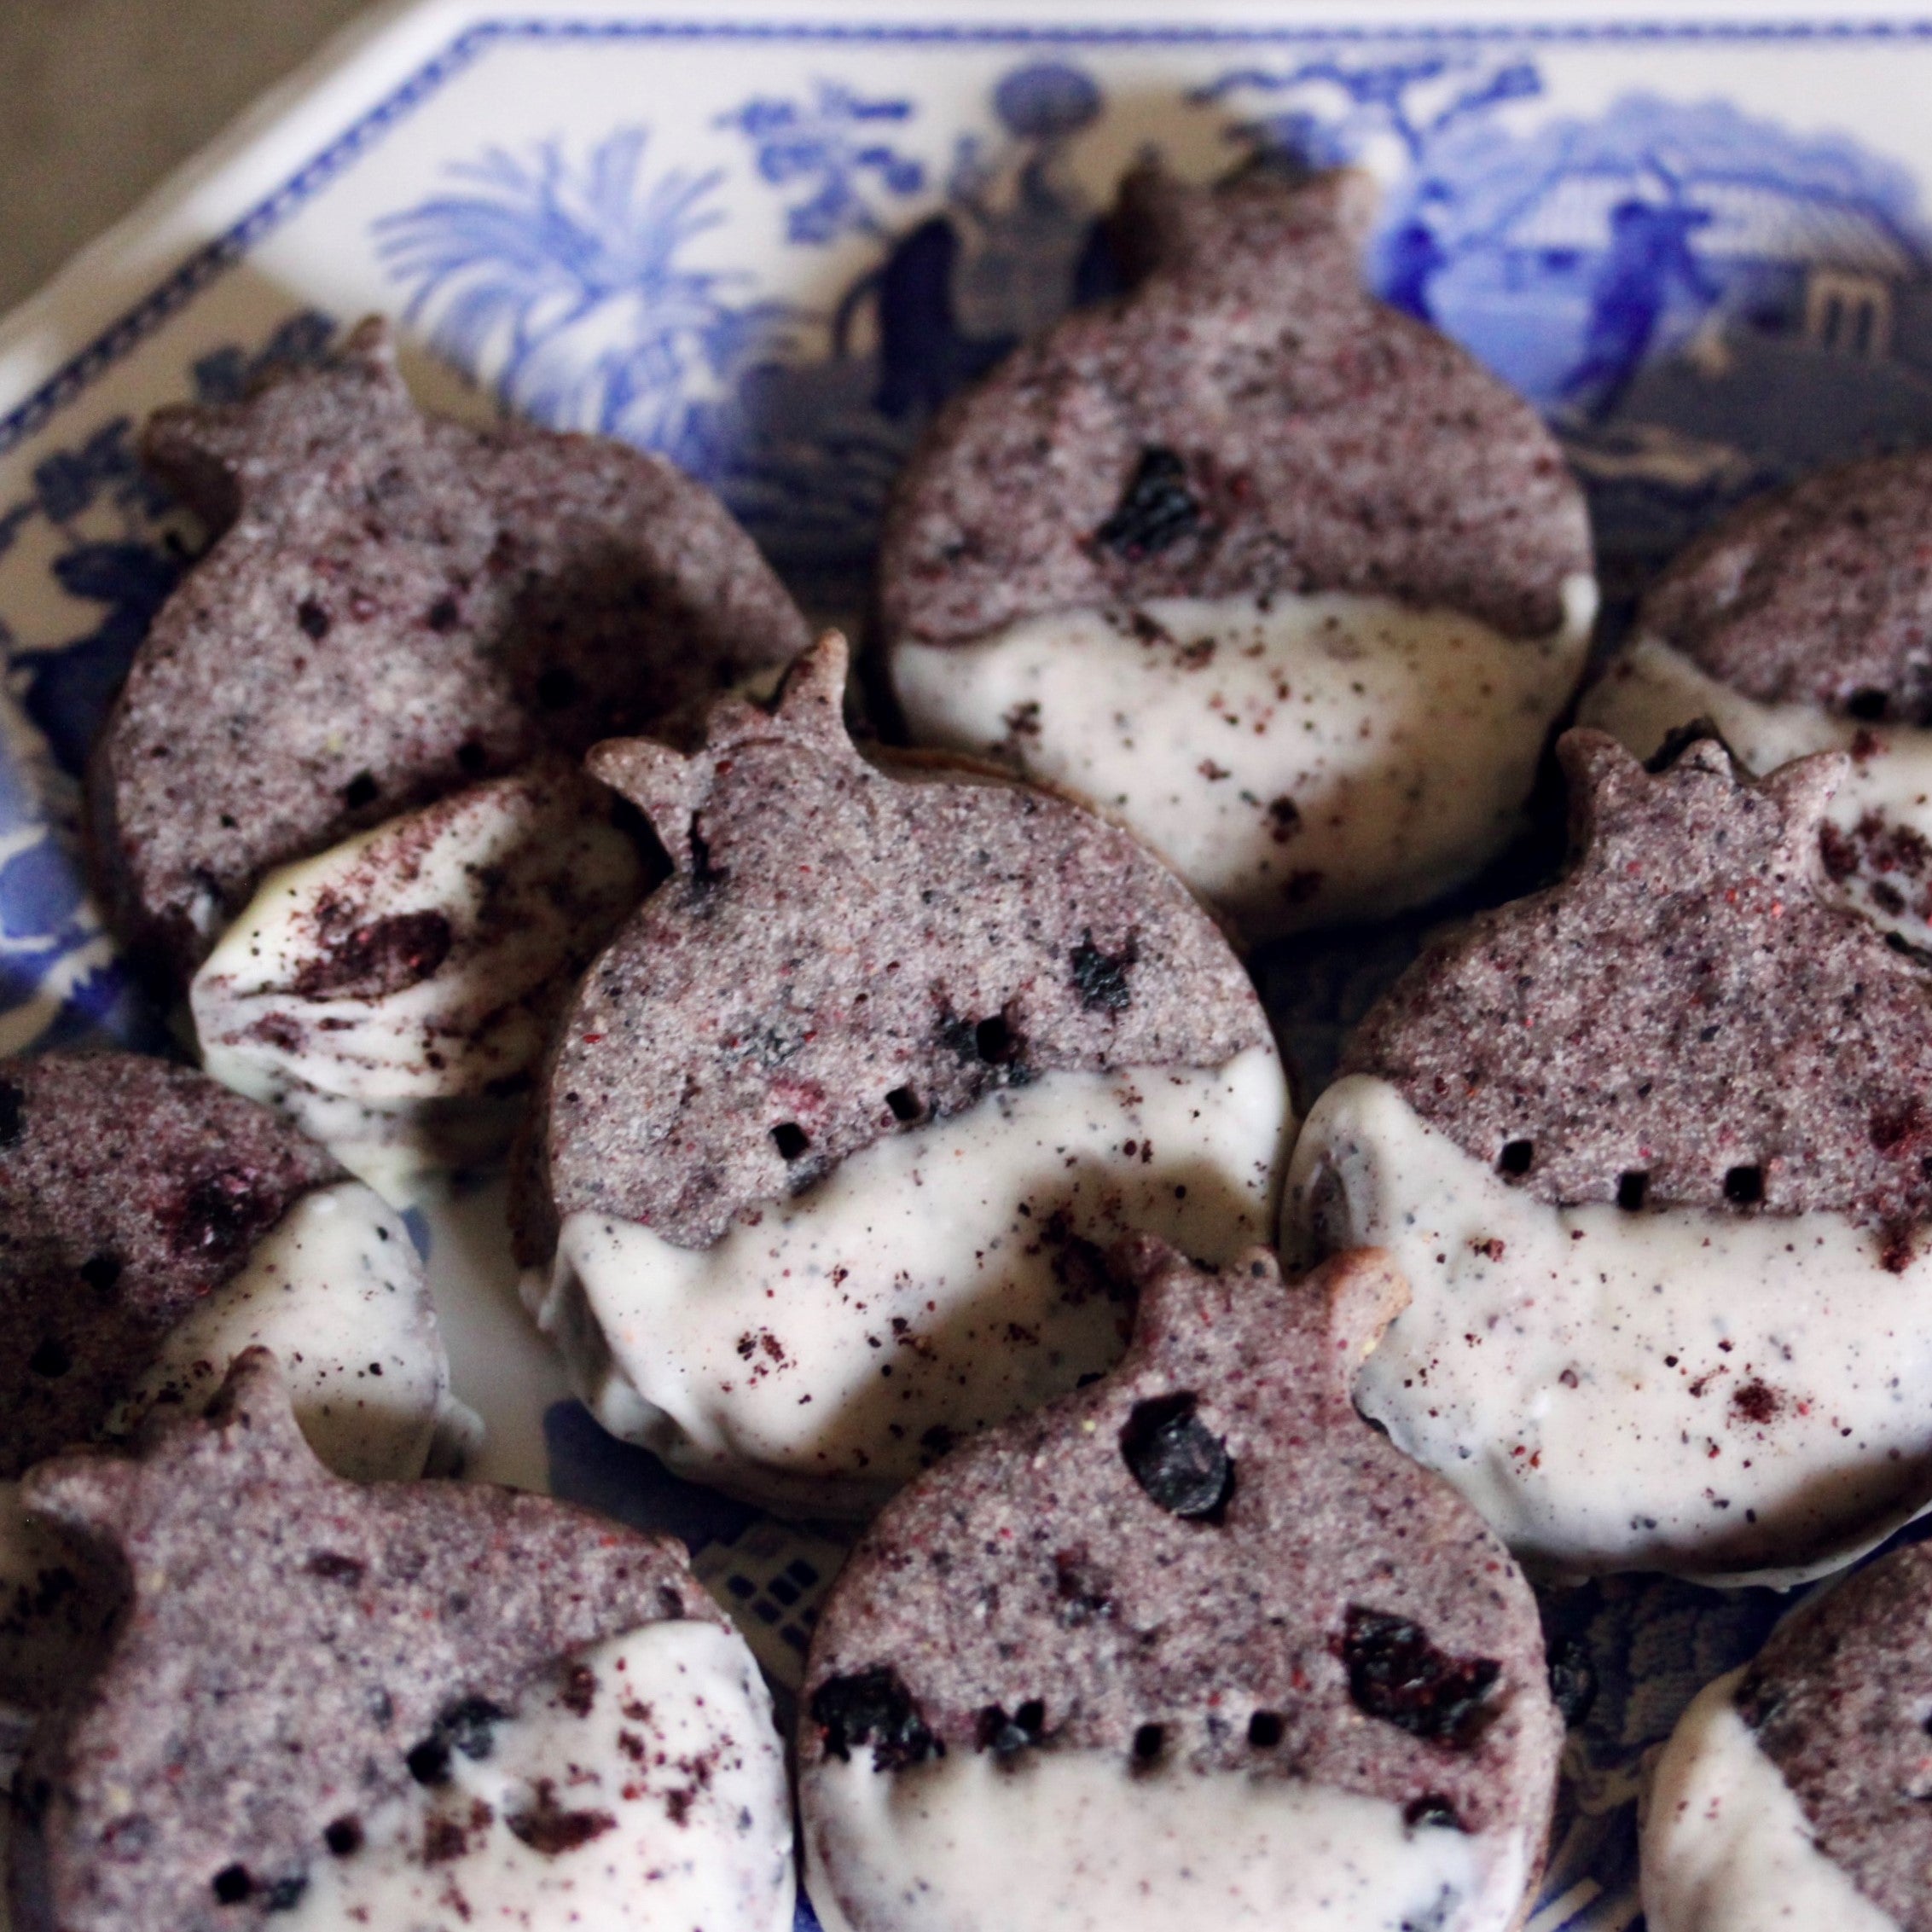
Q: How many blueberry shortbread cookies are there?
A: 9